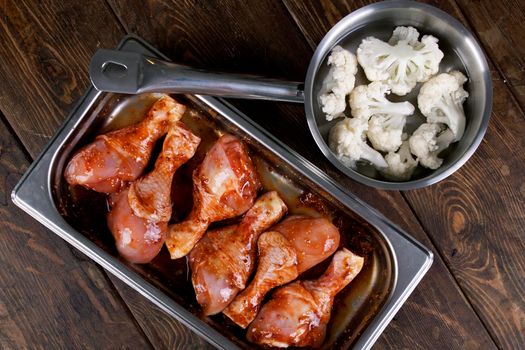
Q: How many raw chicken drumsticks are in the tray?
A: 6